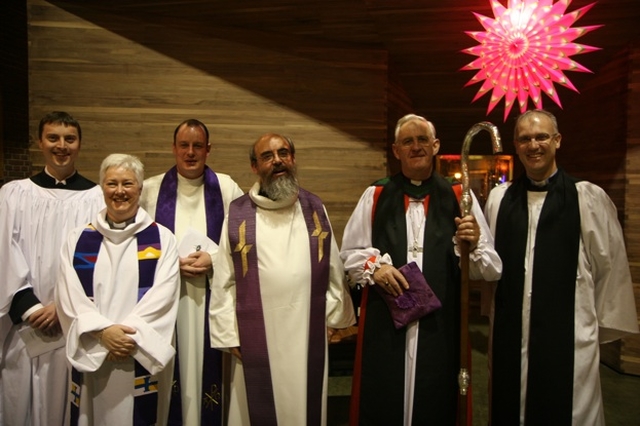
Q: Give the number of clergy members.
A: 6